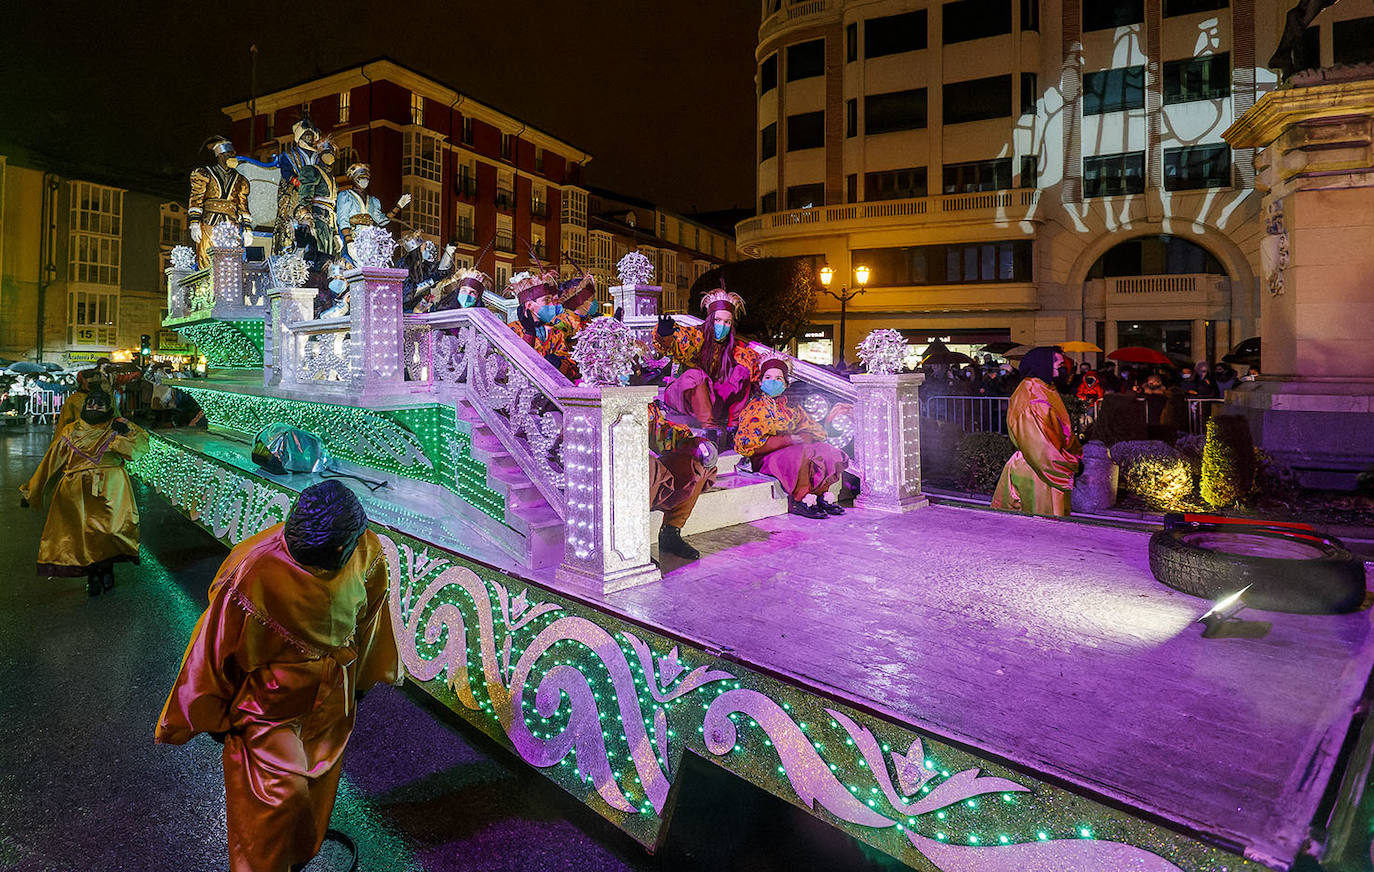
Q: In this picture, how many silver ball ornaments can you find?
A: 7